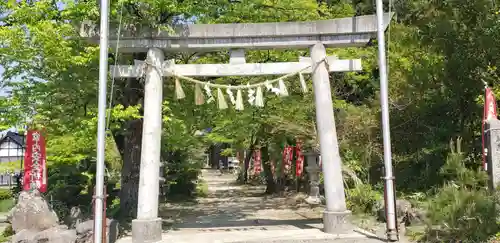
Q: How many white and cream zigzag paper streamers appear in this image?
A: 4